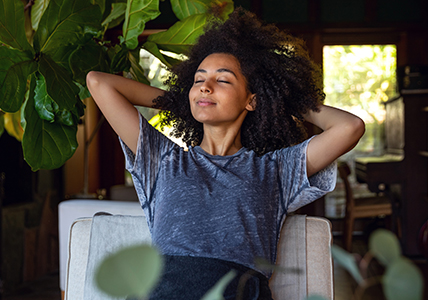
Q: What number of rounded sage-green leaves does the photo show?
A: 3